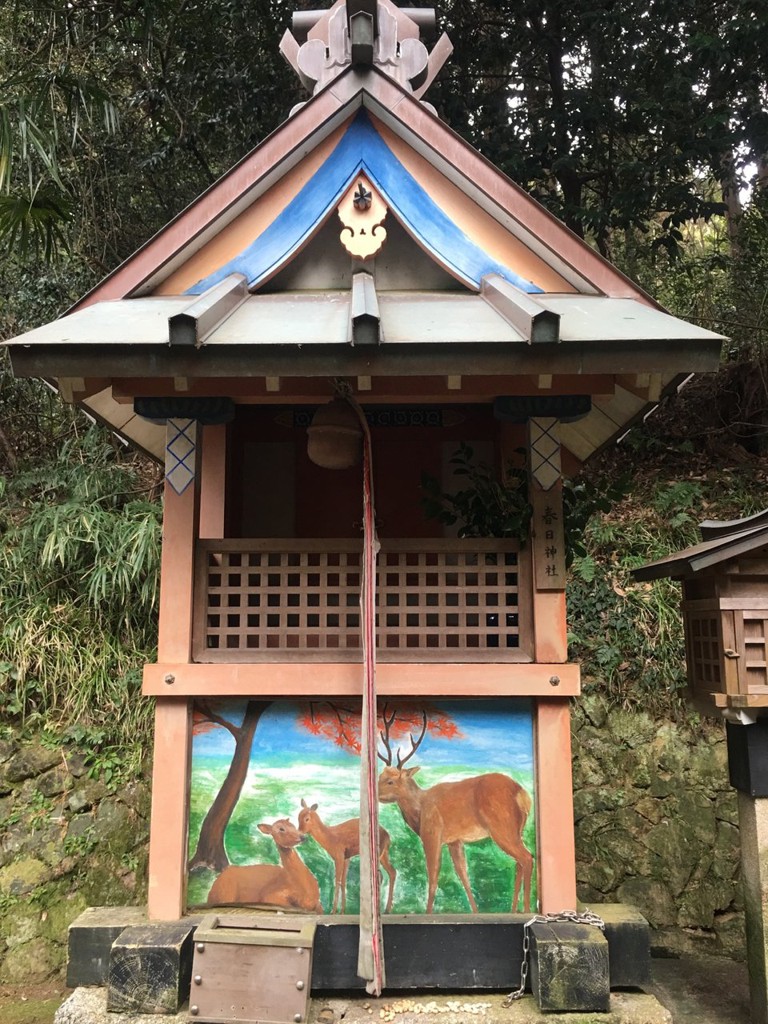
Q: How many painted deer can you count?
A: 3